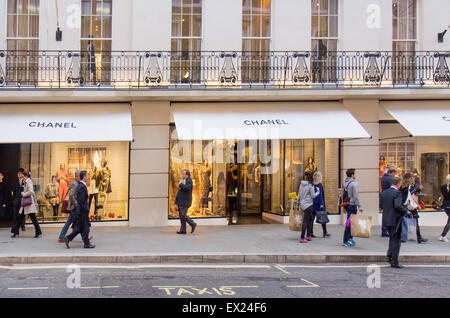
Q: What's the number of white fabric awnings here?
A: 3